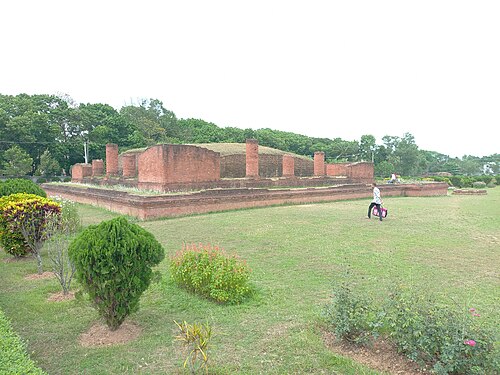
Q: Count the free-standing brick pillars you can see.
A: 6